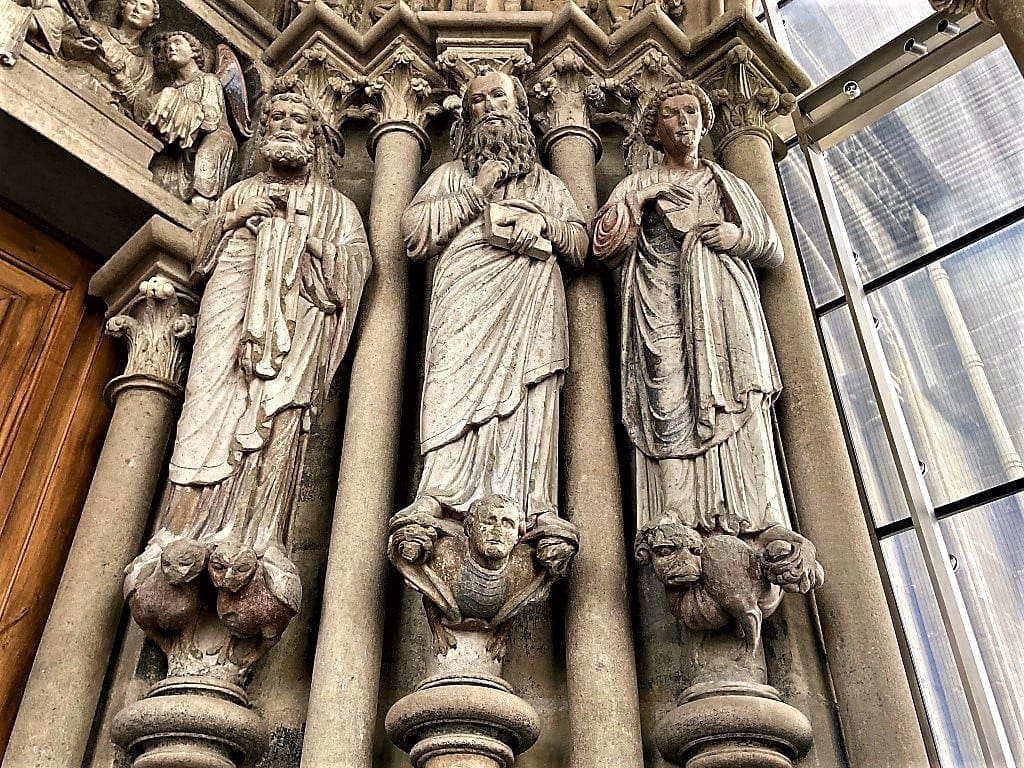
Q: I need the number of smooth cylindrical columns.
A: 4